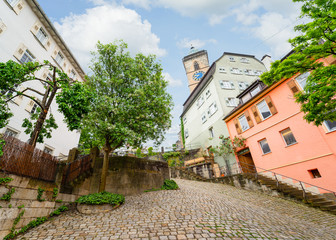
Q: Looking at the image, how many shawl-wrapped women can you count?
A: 0